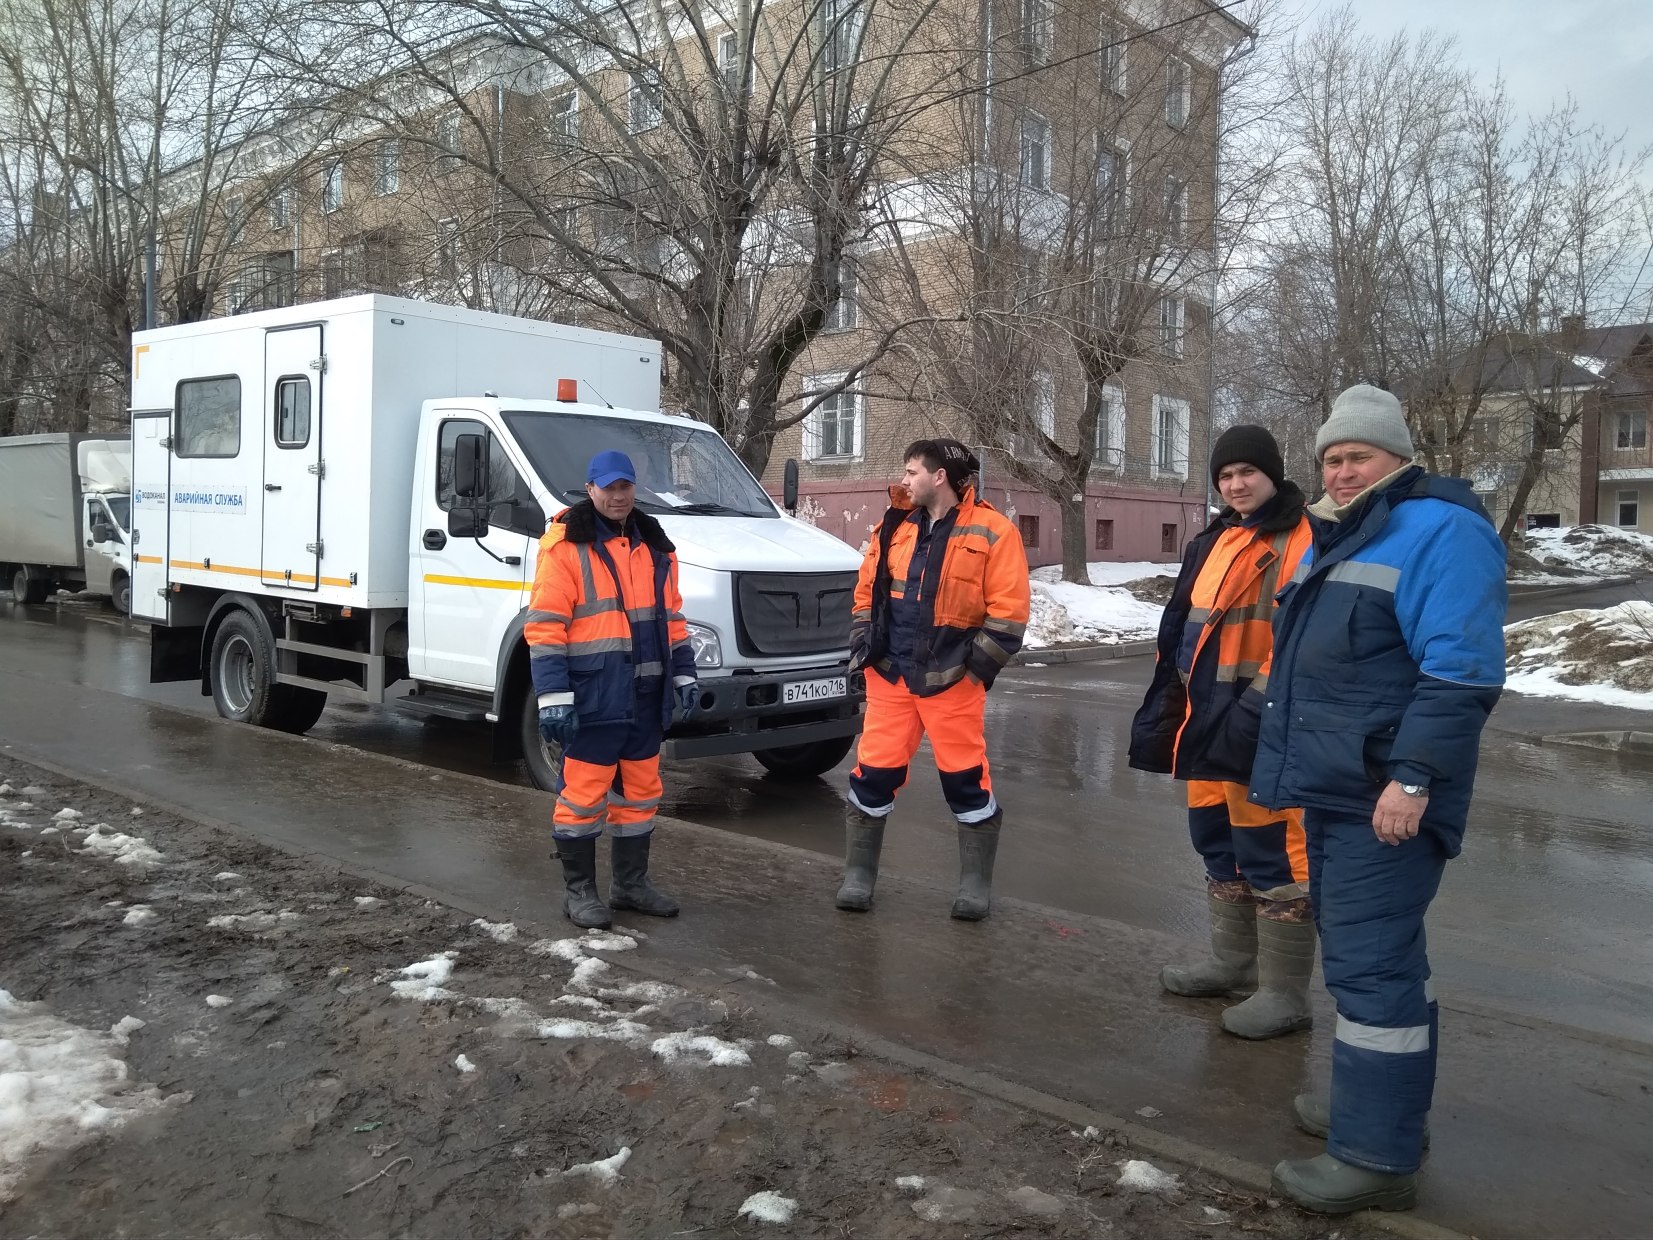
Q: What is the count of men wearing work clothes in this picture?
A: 4